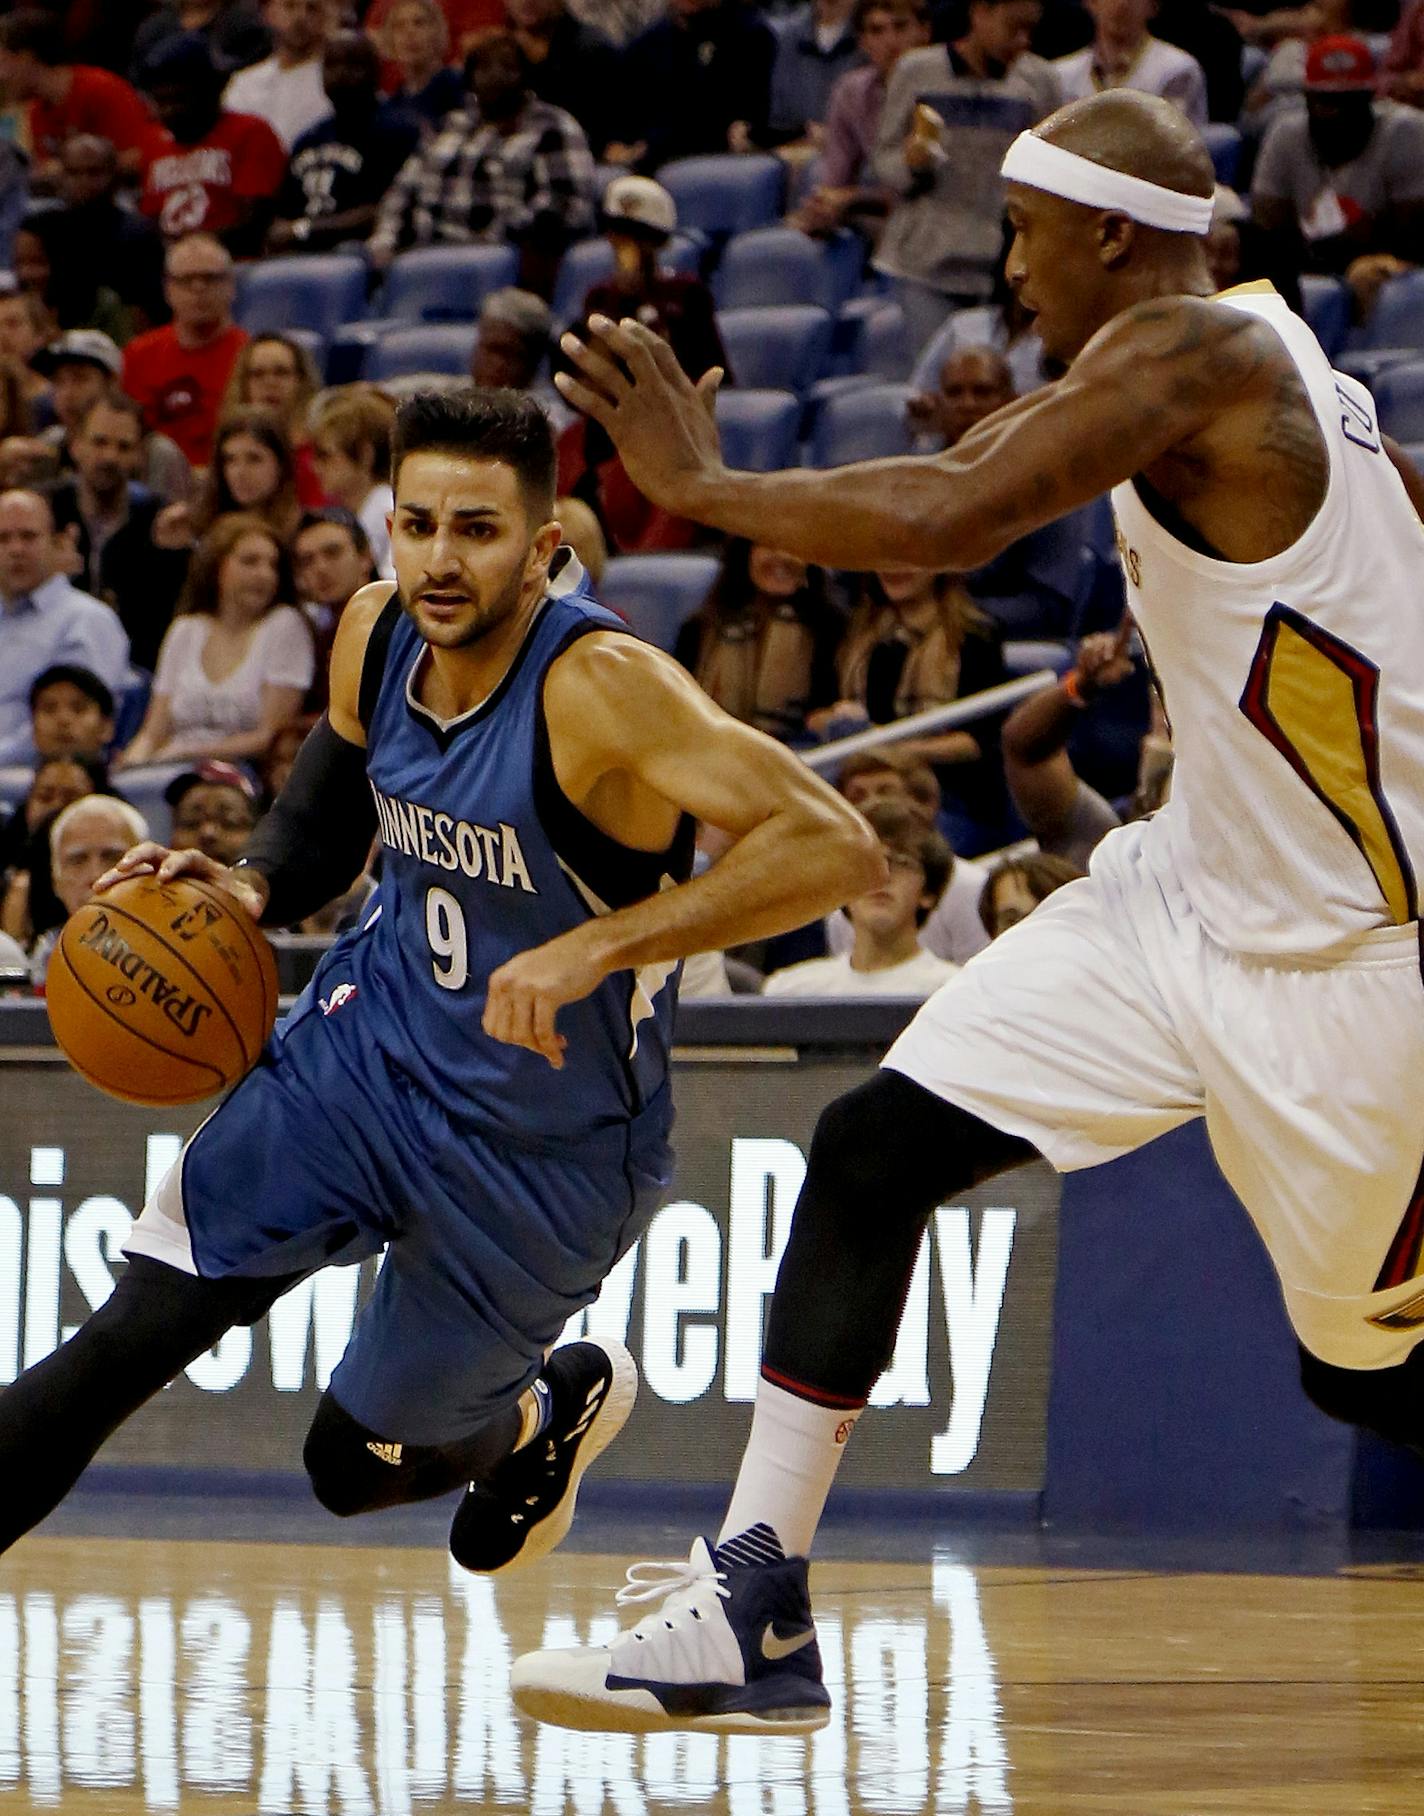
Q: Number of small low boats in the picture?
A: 0